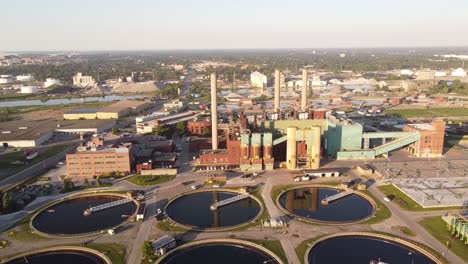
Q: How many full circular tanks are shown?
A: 3